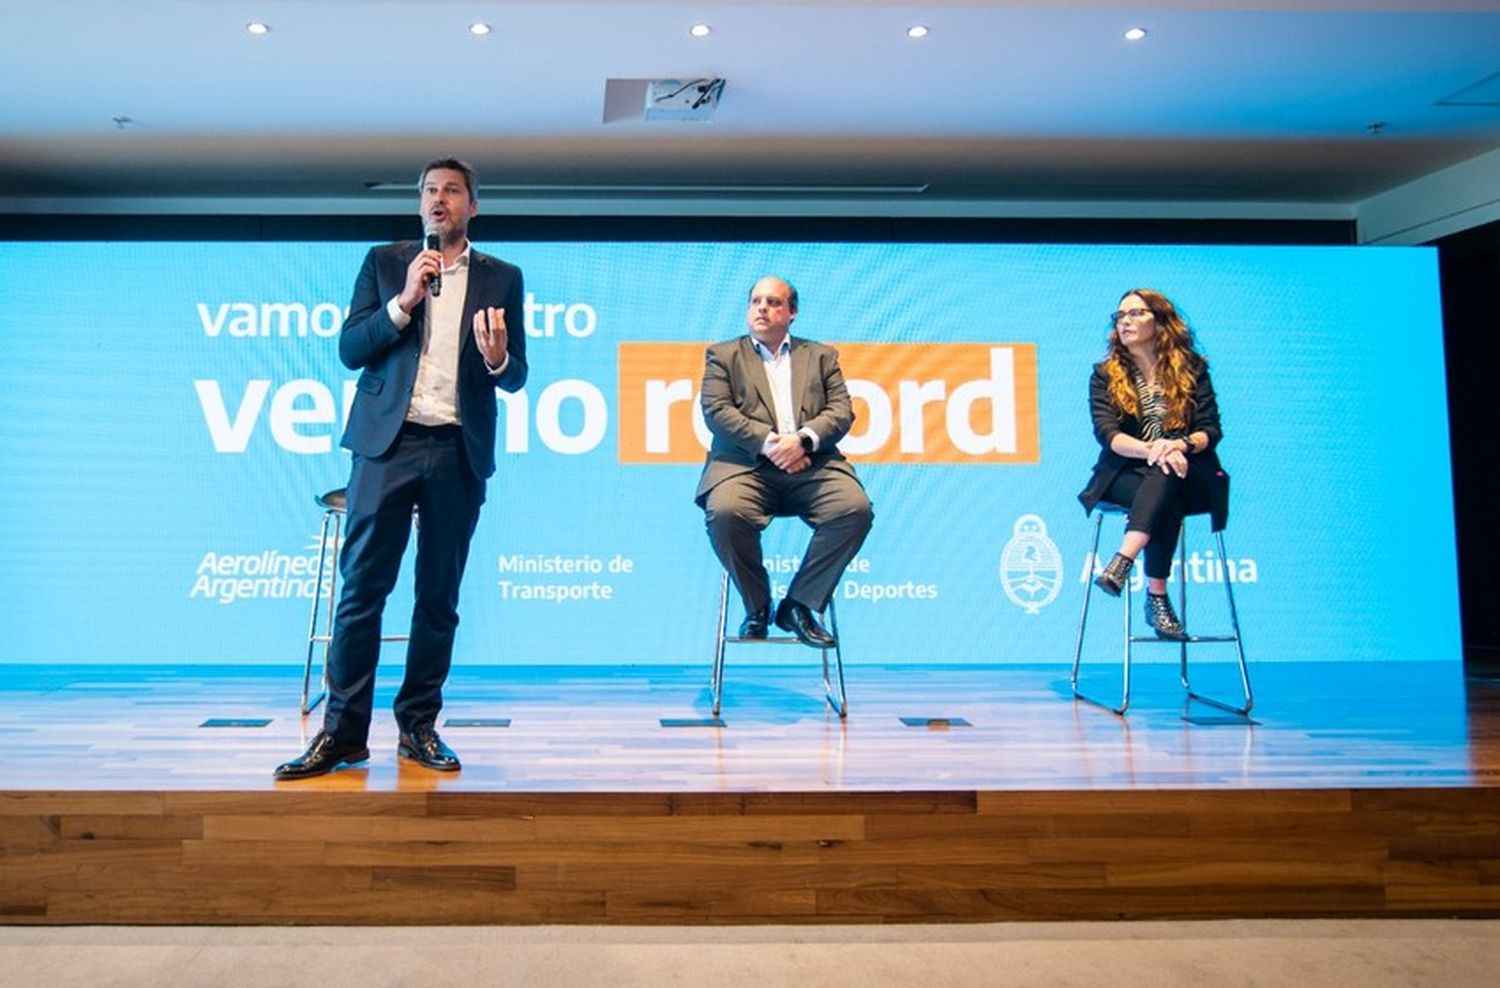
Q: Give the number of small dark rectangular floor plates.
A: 5